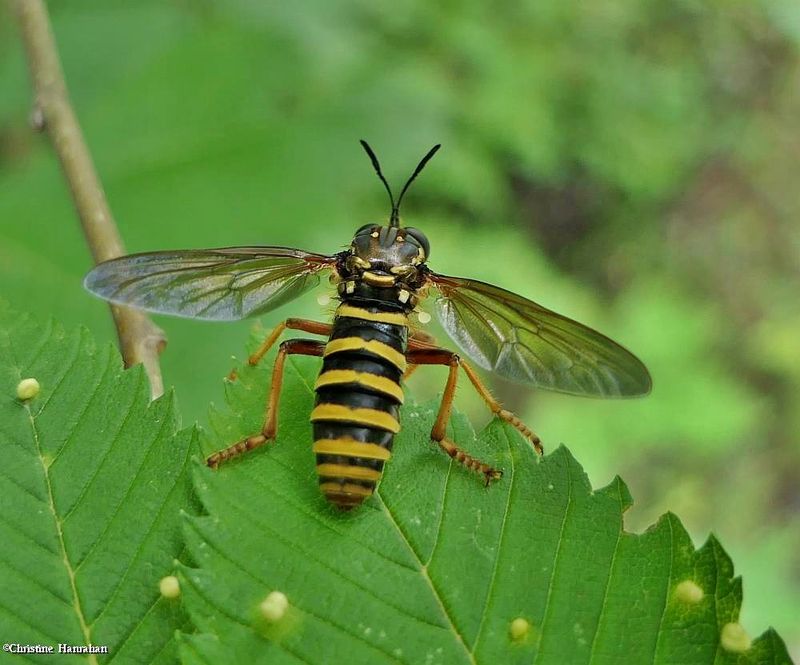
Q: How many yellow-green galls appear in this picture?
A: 6